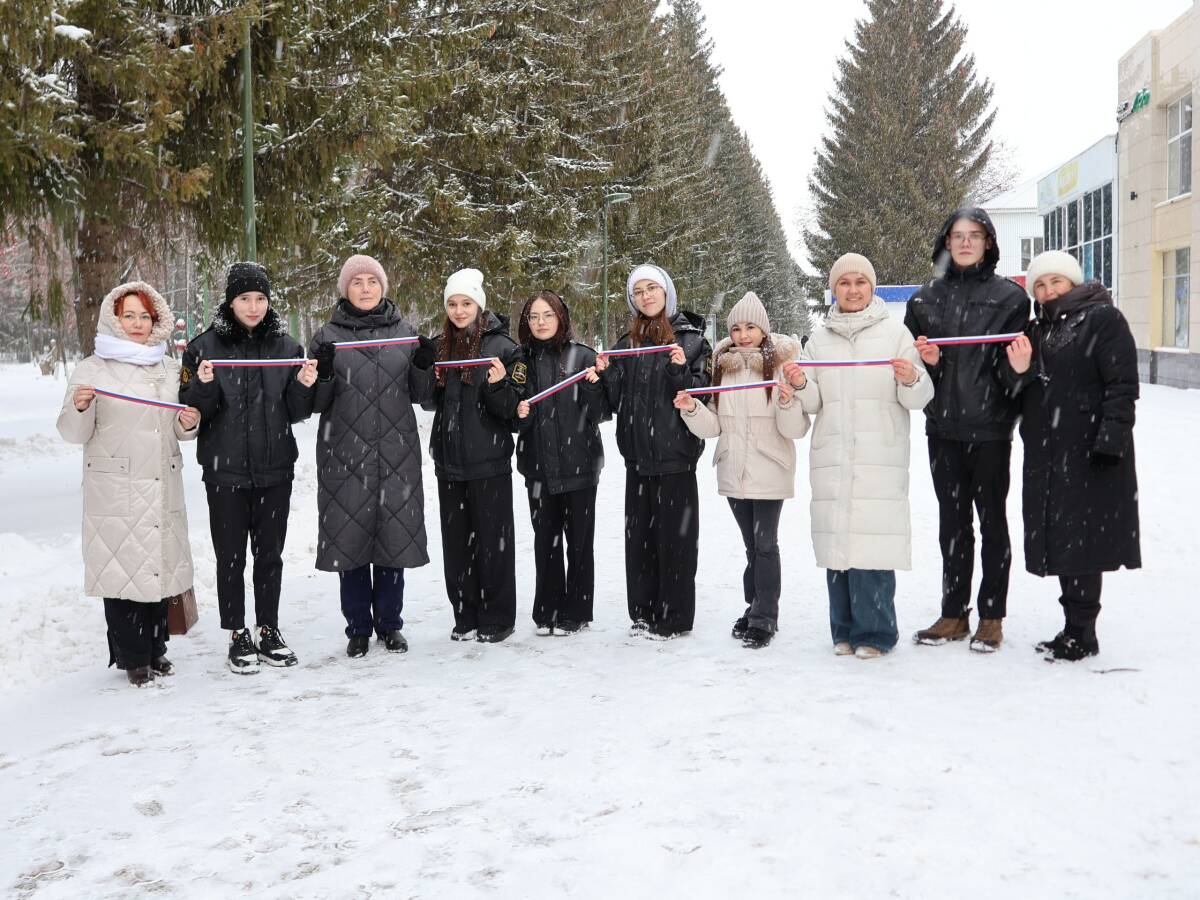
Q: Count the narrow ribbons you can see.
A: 9